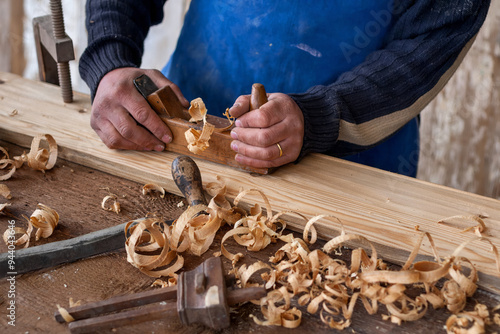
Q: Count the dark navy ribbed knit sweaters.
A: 1